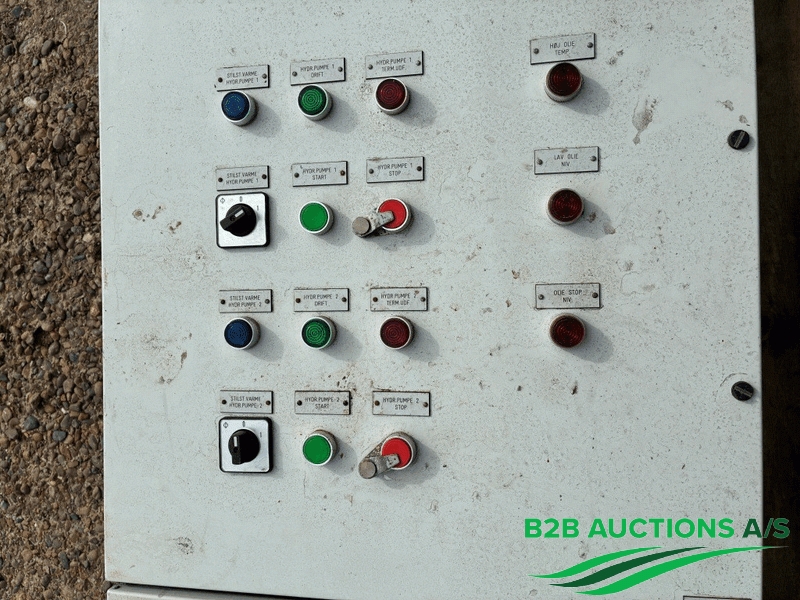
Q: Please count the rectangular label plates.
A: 15